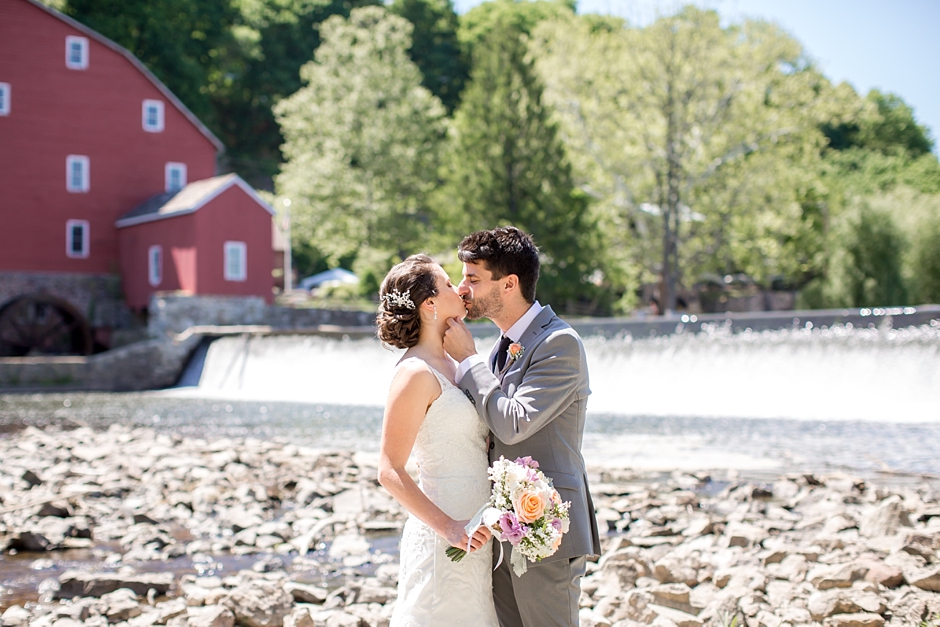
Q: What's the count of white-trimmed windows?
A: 8